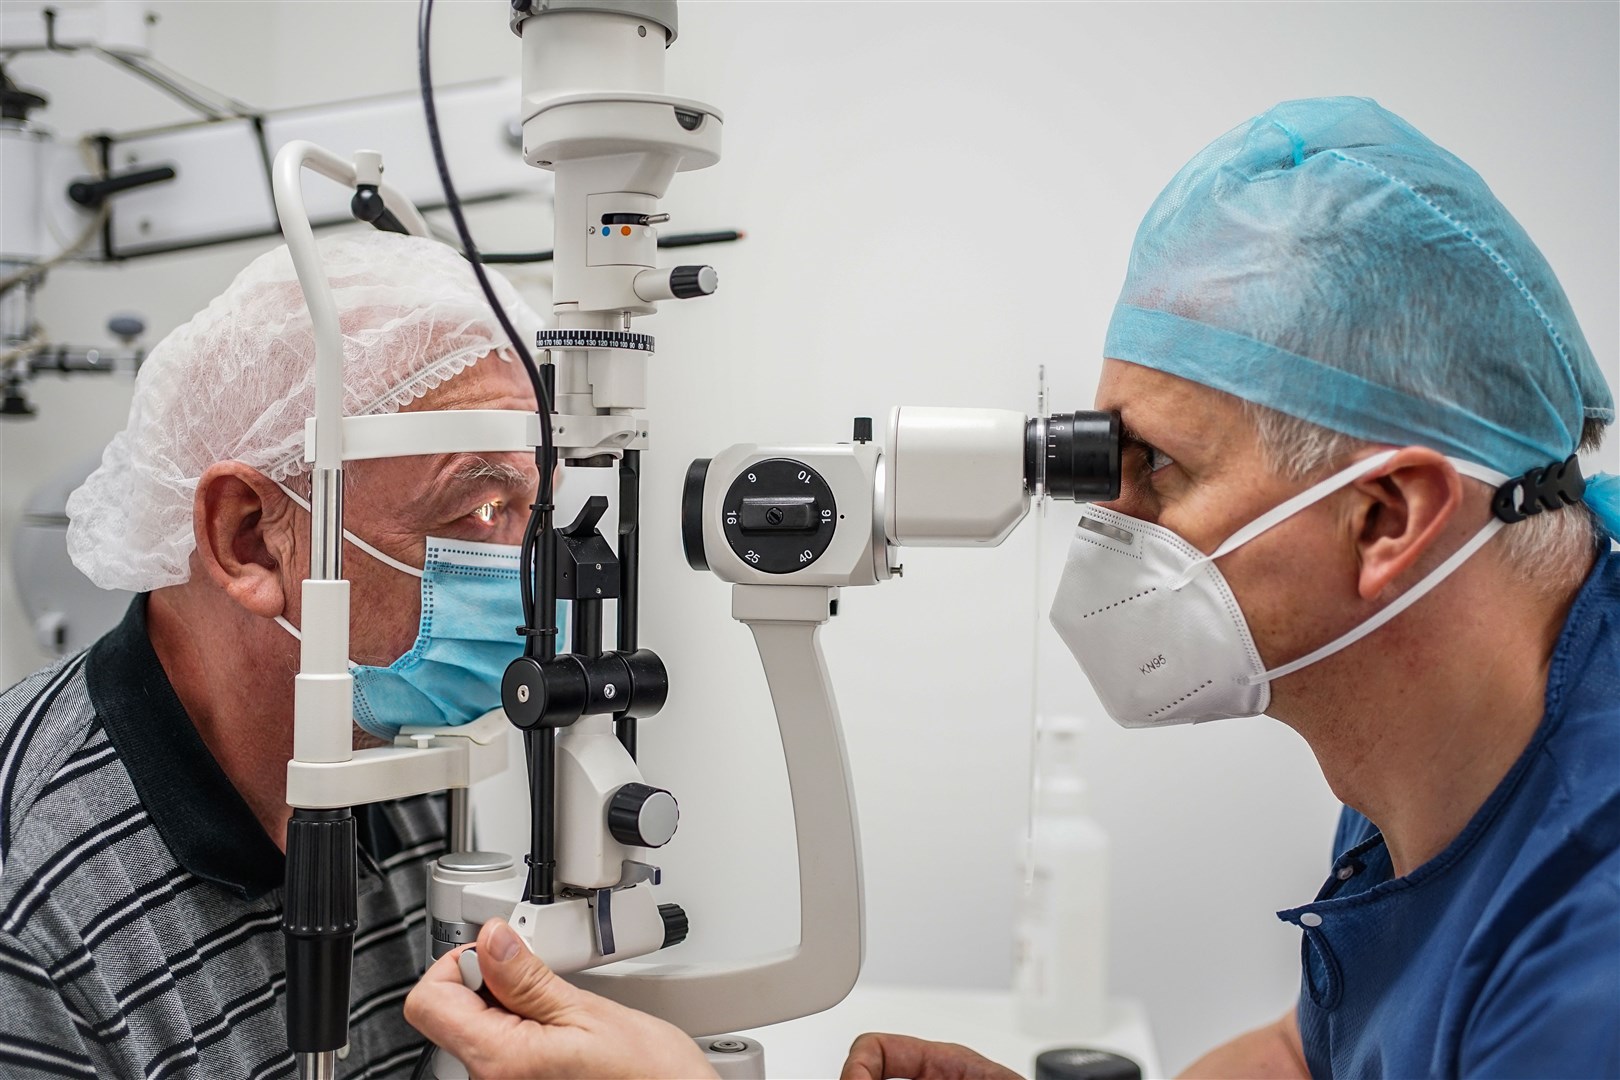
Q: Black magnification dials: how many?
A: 1